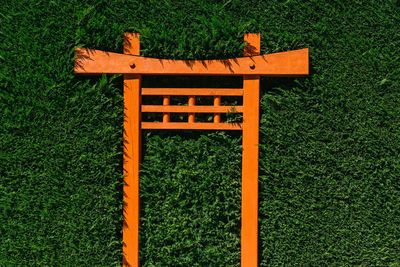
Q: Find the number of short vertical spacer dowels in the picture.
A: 6